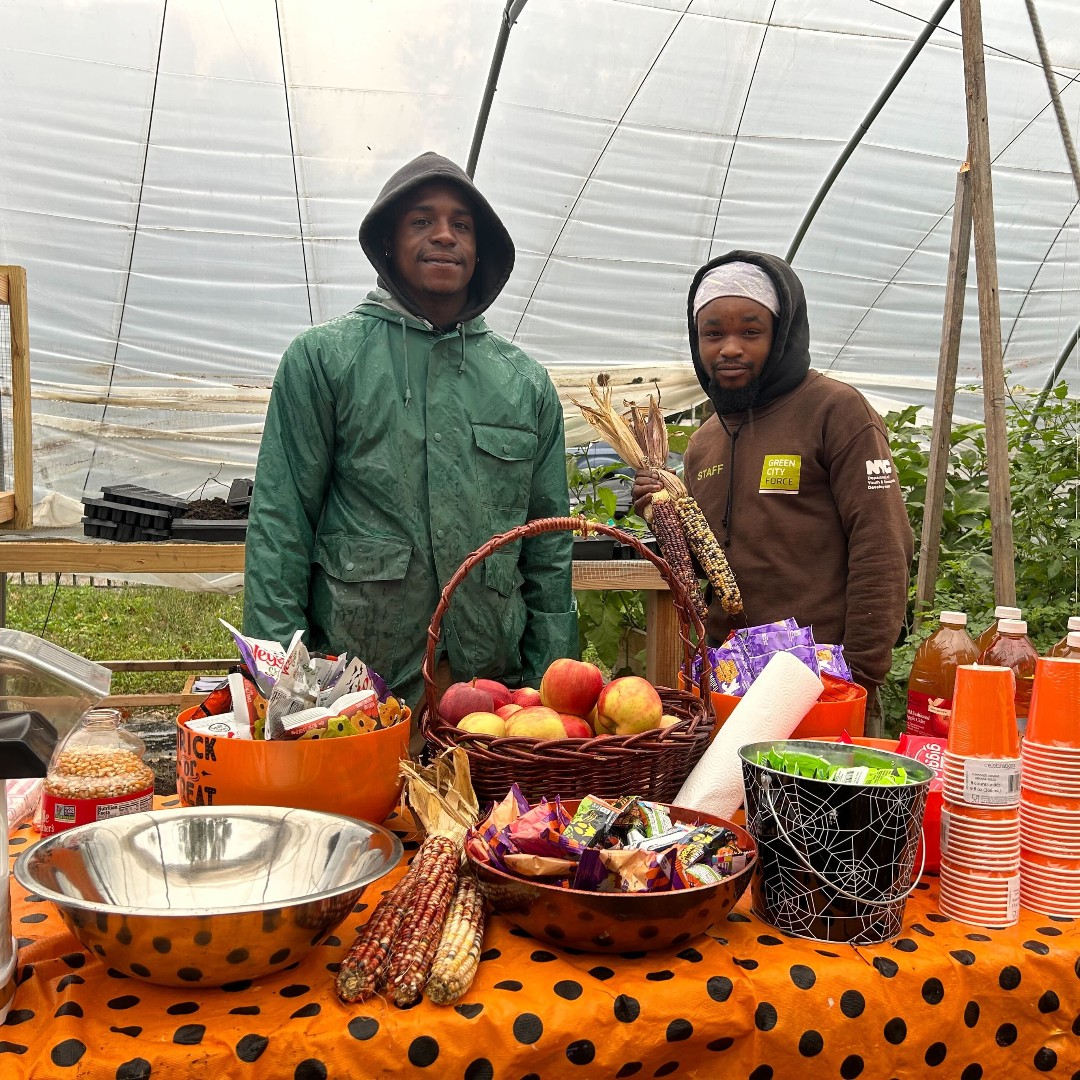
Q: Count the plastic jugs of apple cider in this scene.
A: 5